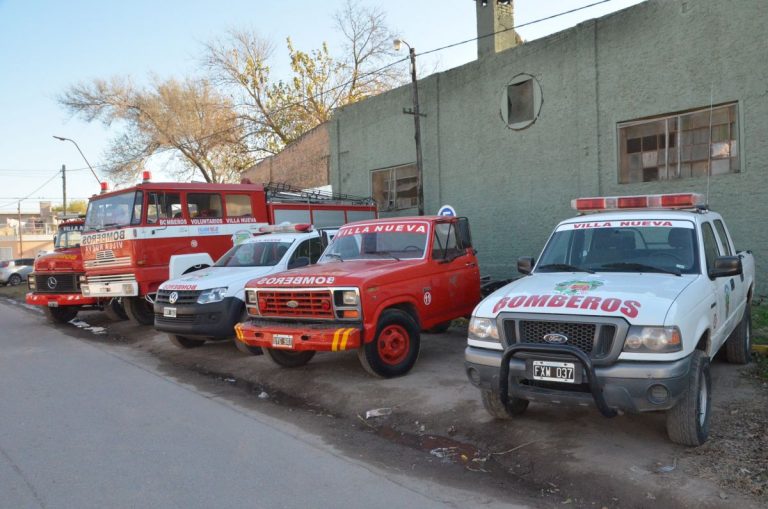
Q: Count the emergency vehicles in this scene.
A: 5